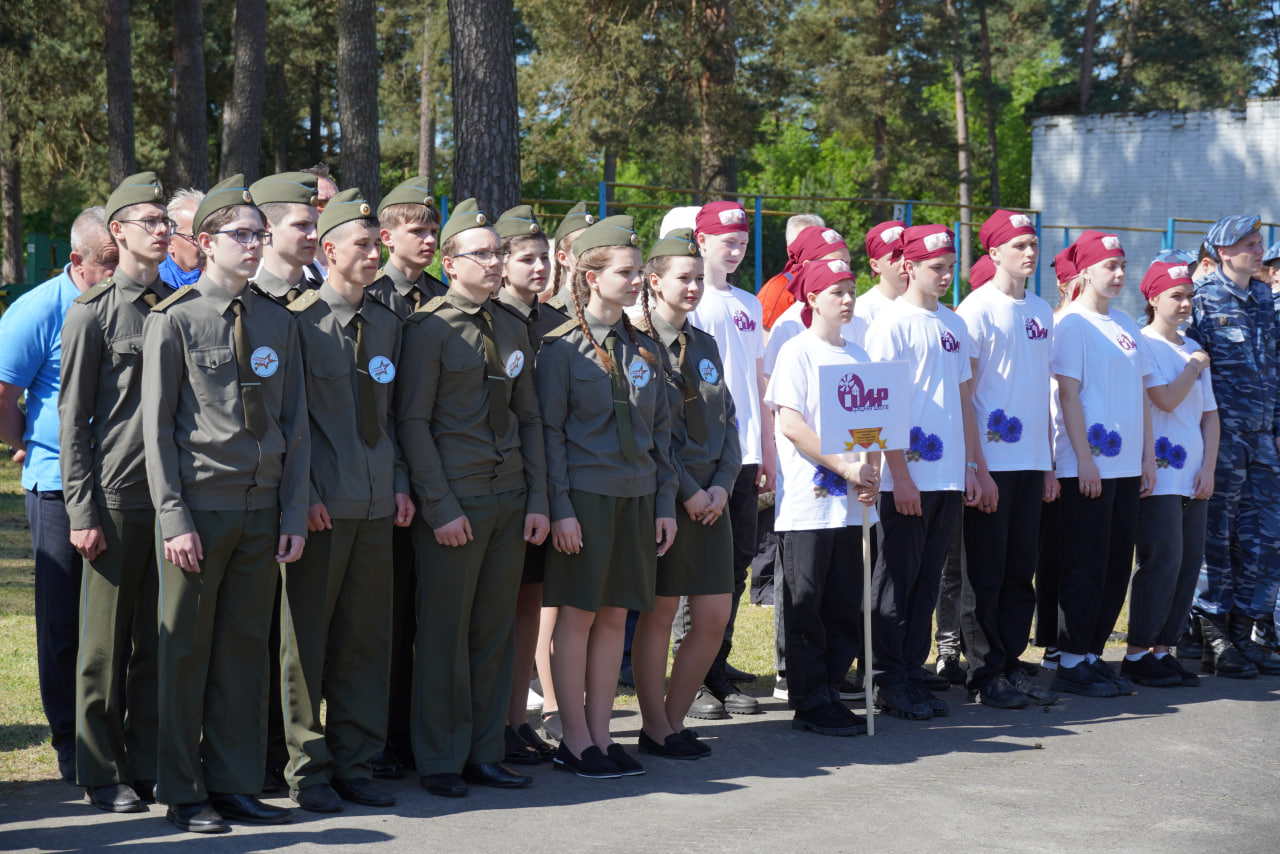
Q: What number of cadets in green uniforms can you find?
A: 10